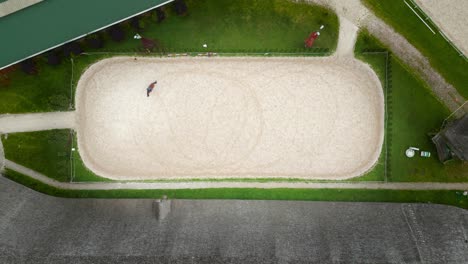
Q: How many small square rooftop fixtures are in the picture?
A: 1